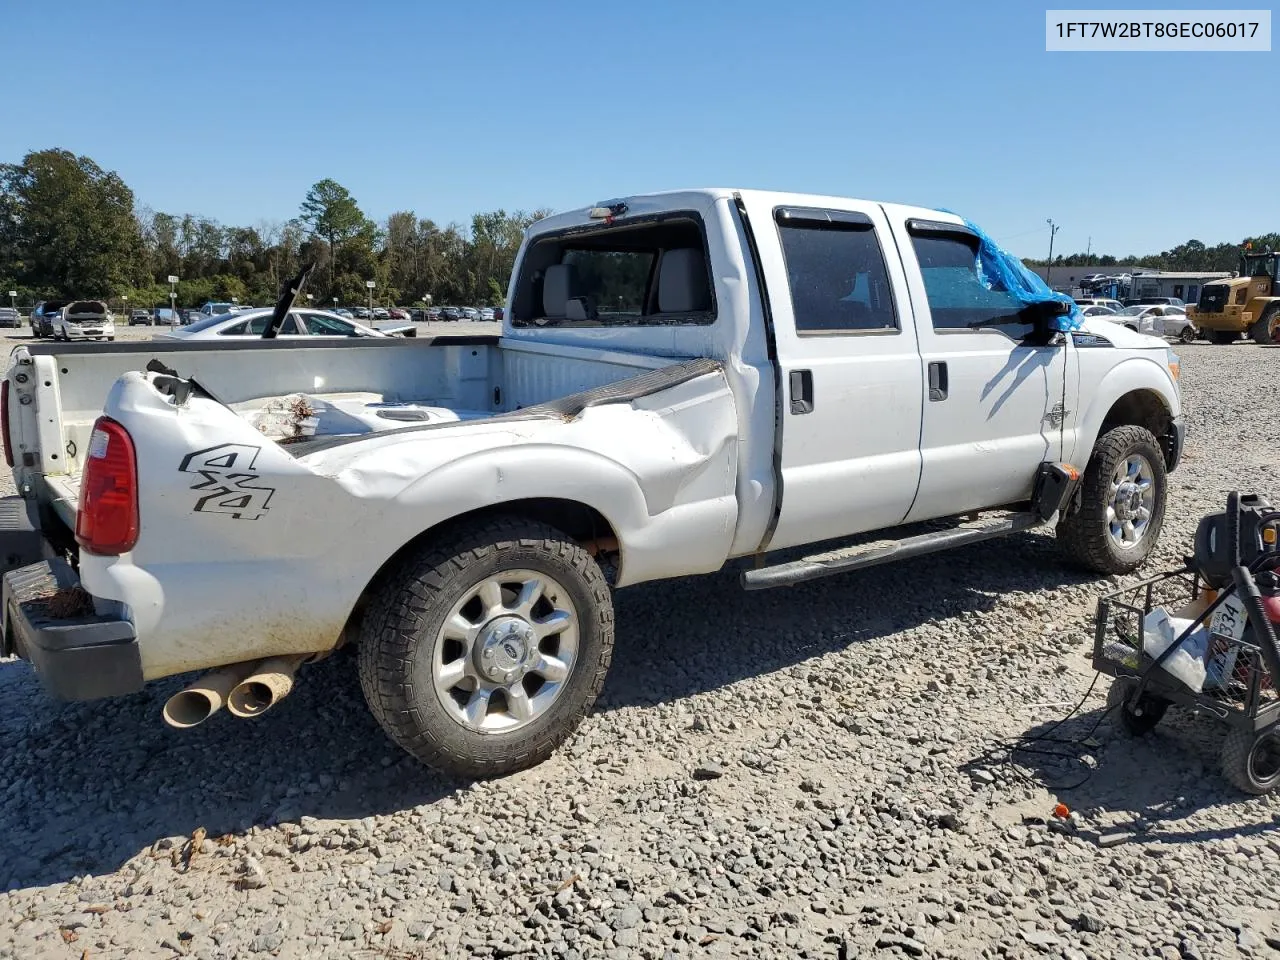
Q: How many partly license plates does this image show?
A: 1